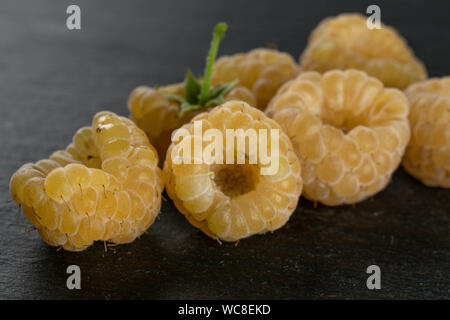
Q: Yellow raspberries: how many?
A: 7